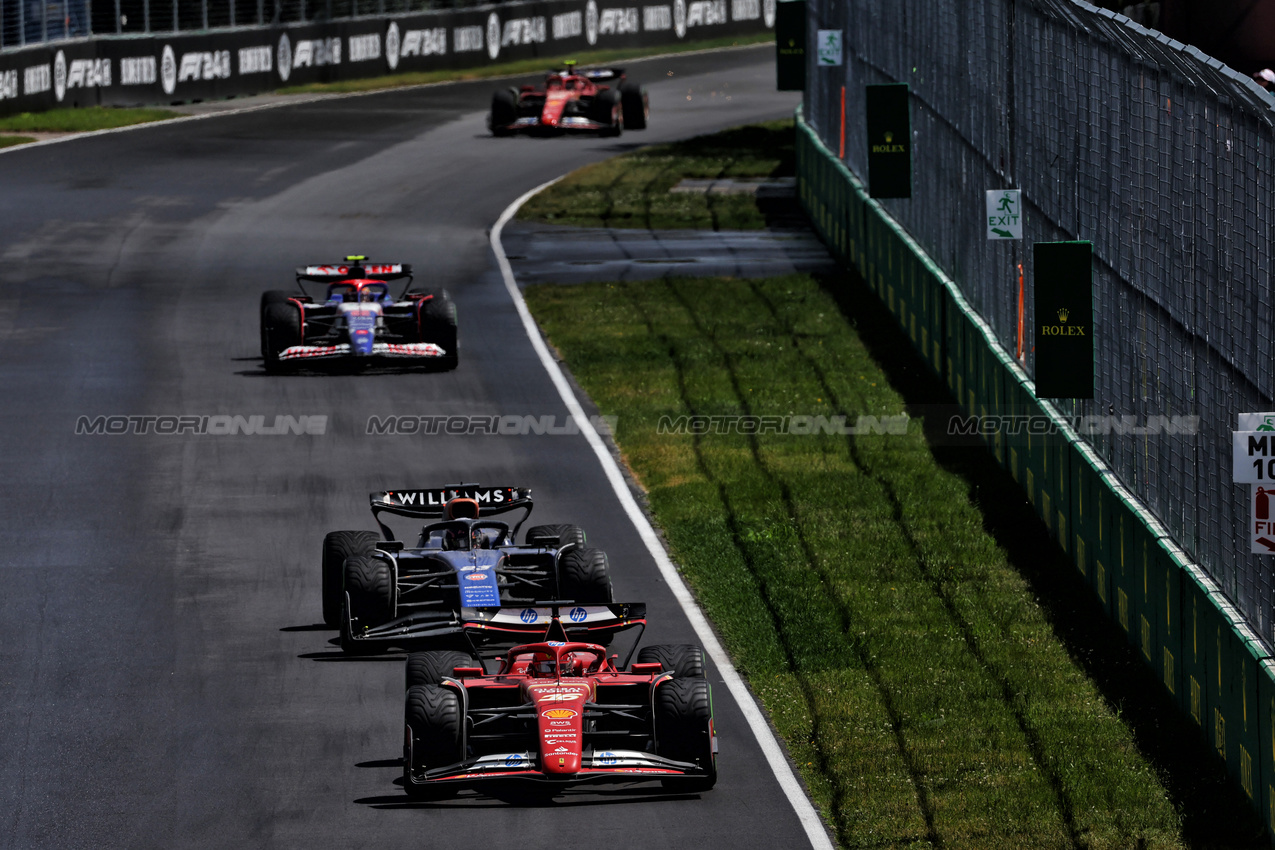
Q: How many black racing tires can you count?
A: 15